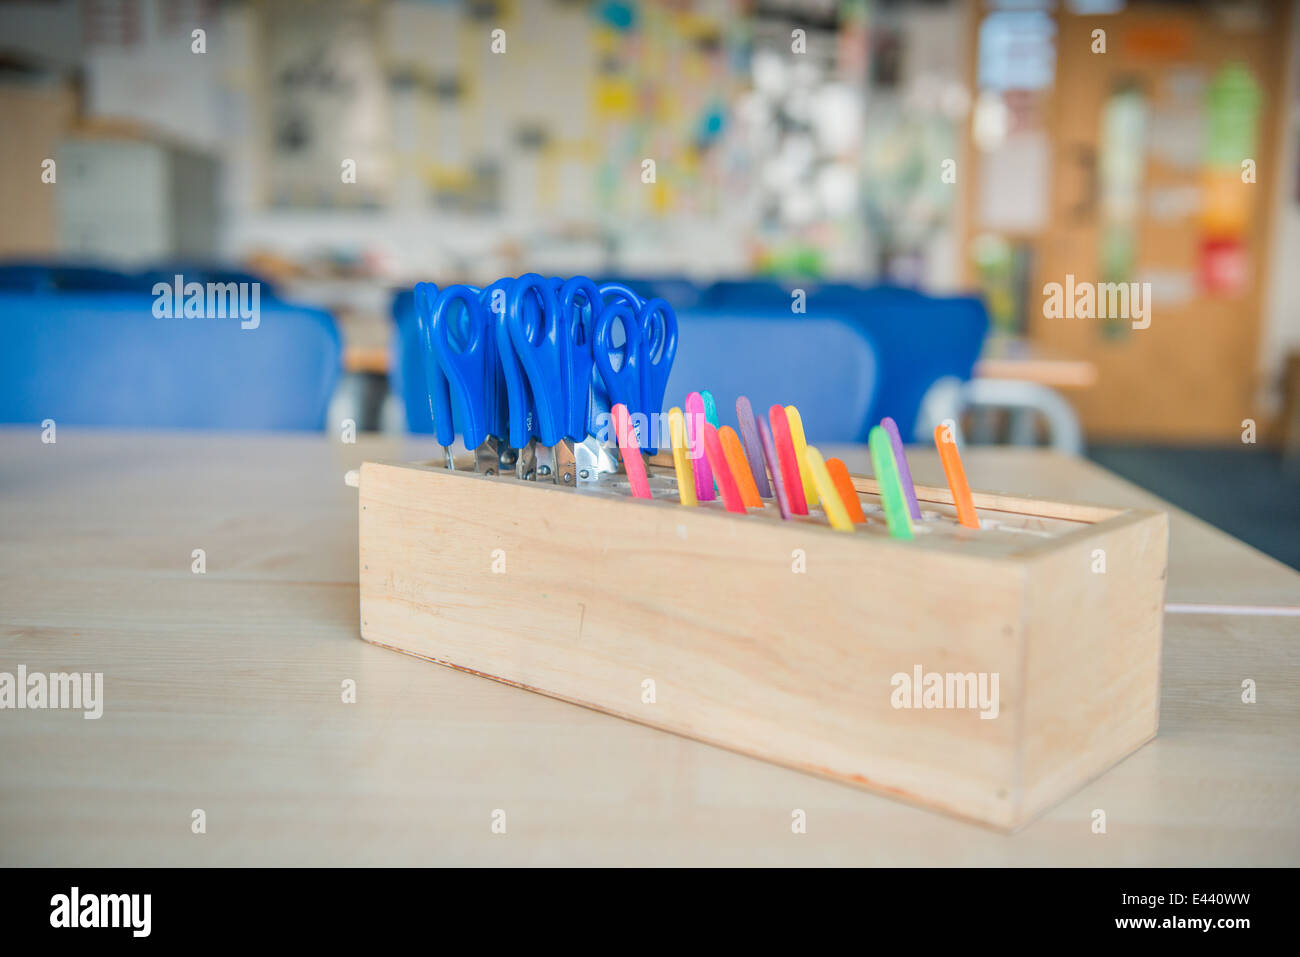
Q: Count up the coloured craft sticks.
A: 15